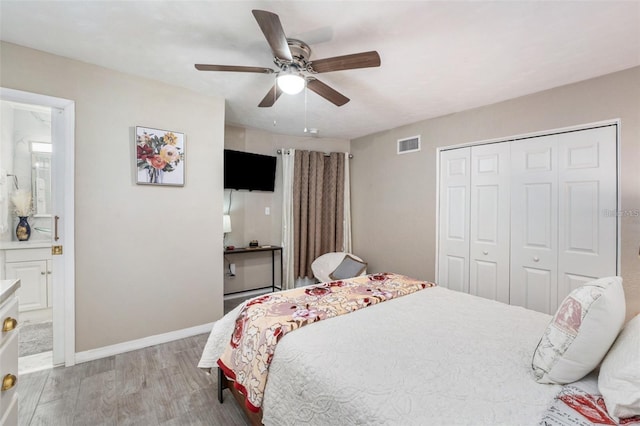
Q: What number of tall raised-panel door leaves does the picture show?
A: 4